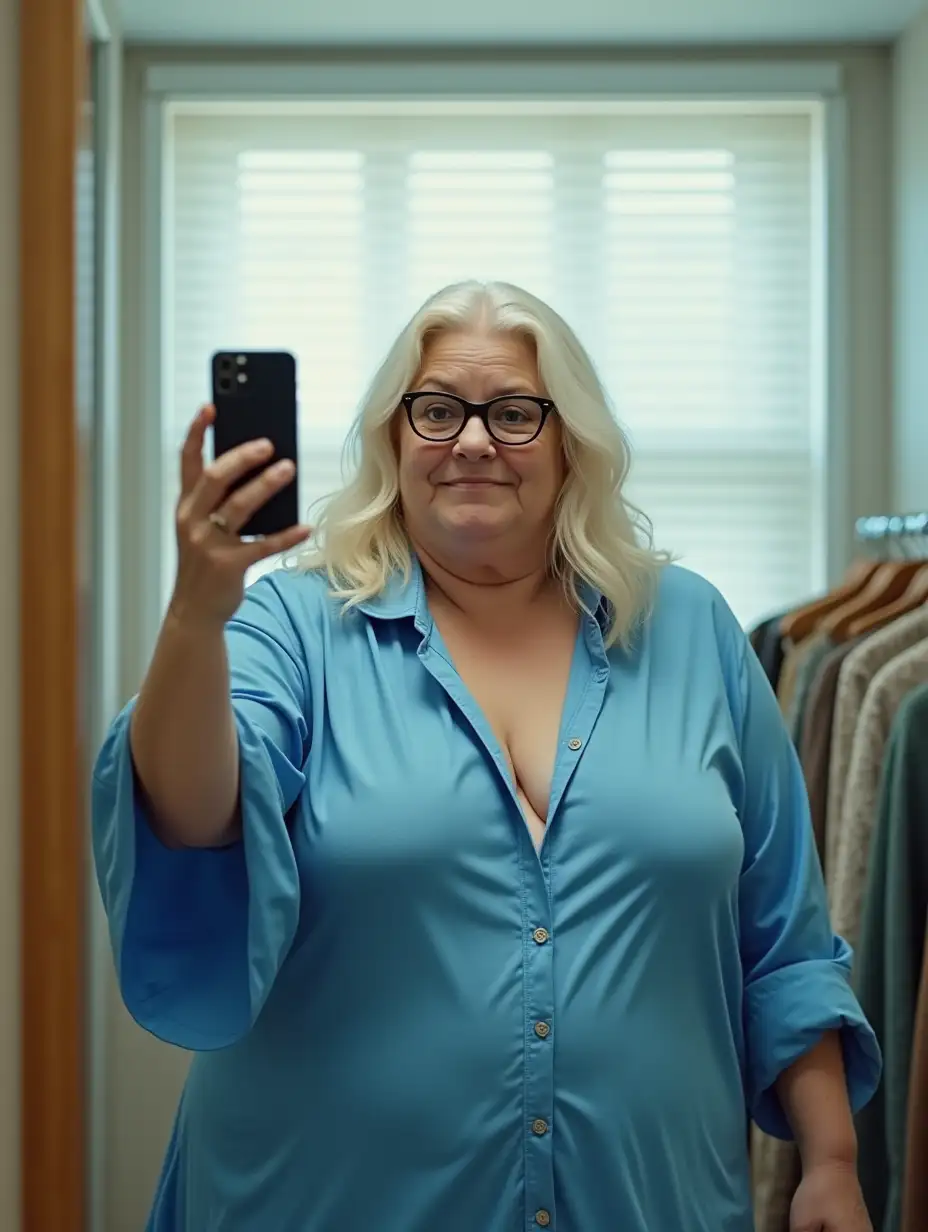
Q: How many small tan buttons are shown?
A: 5